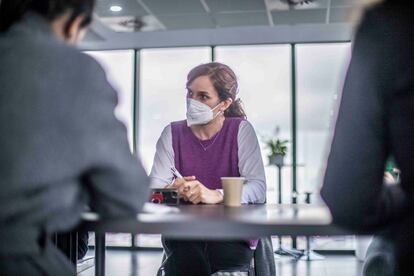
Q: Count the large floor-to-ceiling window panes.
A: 4